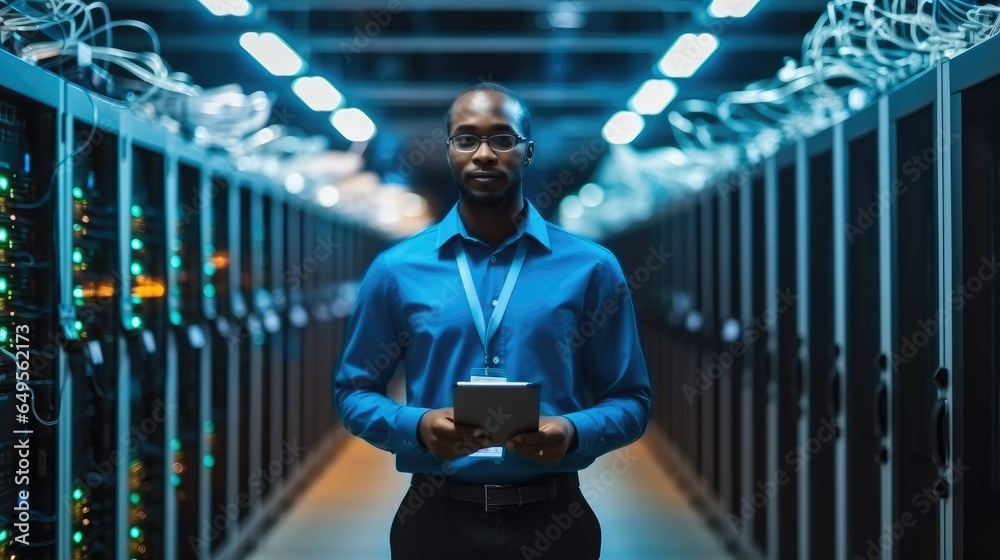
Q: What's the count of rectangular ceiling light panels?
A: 8